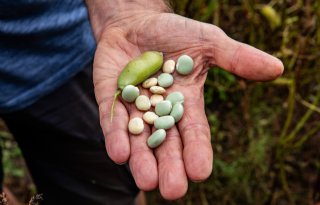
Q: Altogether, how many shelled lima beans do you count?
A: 15